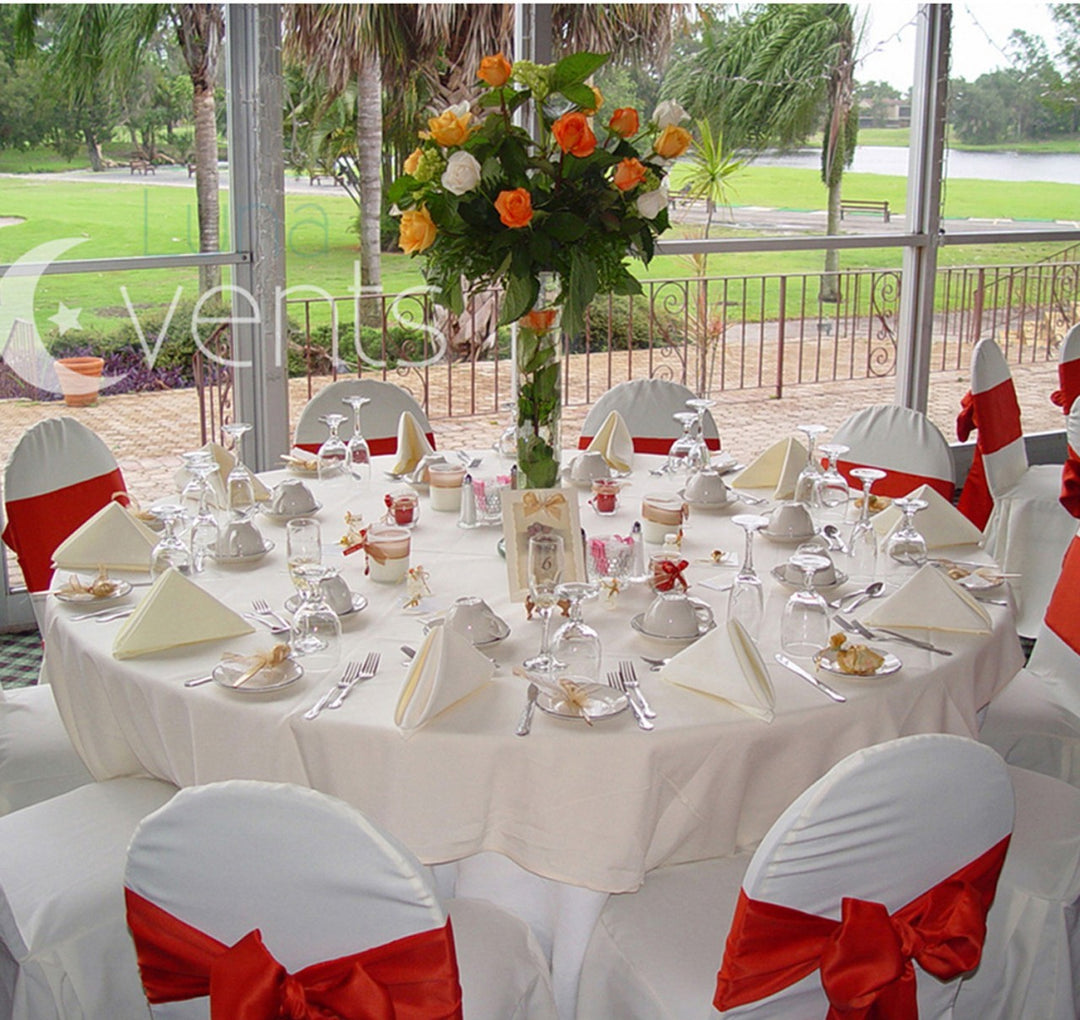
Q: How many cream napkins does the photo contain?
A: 10